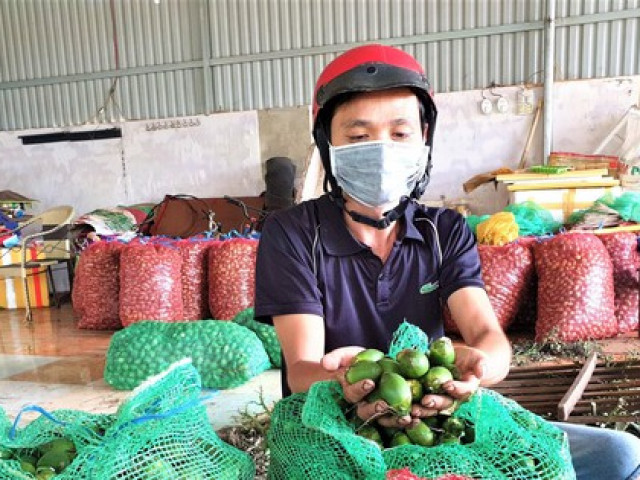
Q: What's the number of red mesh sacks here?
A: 7